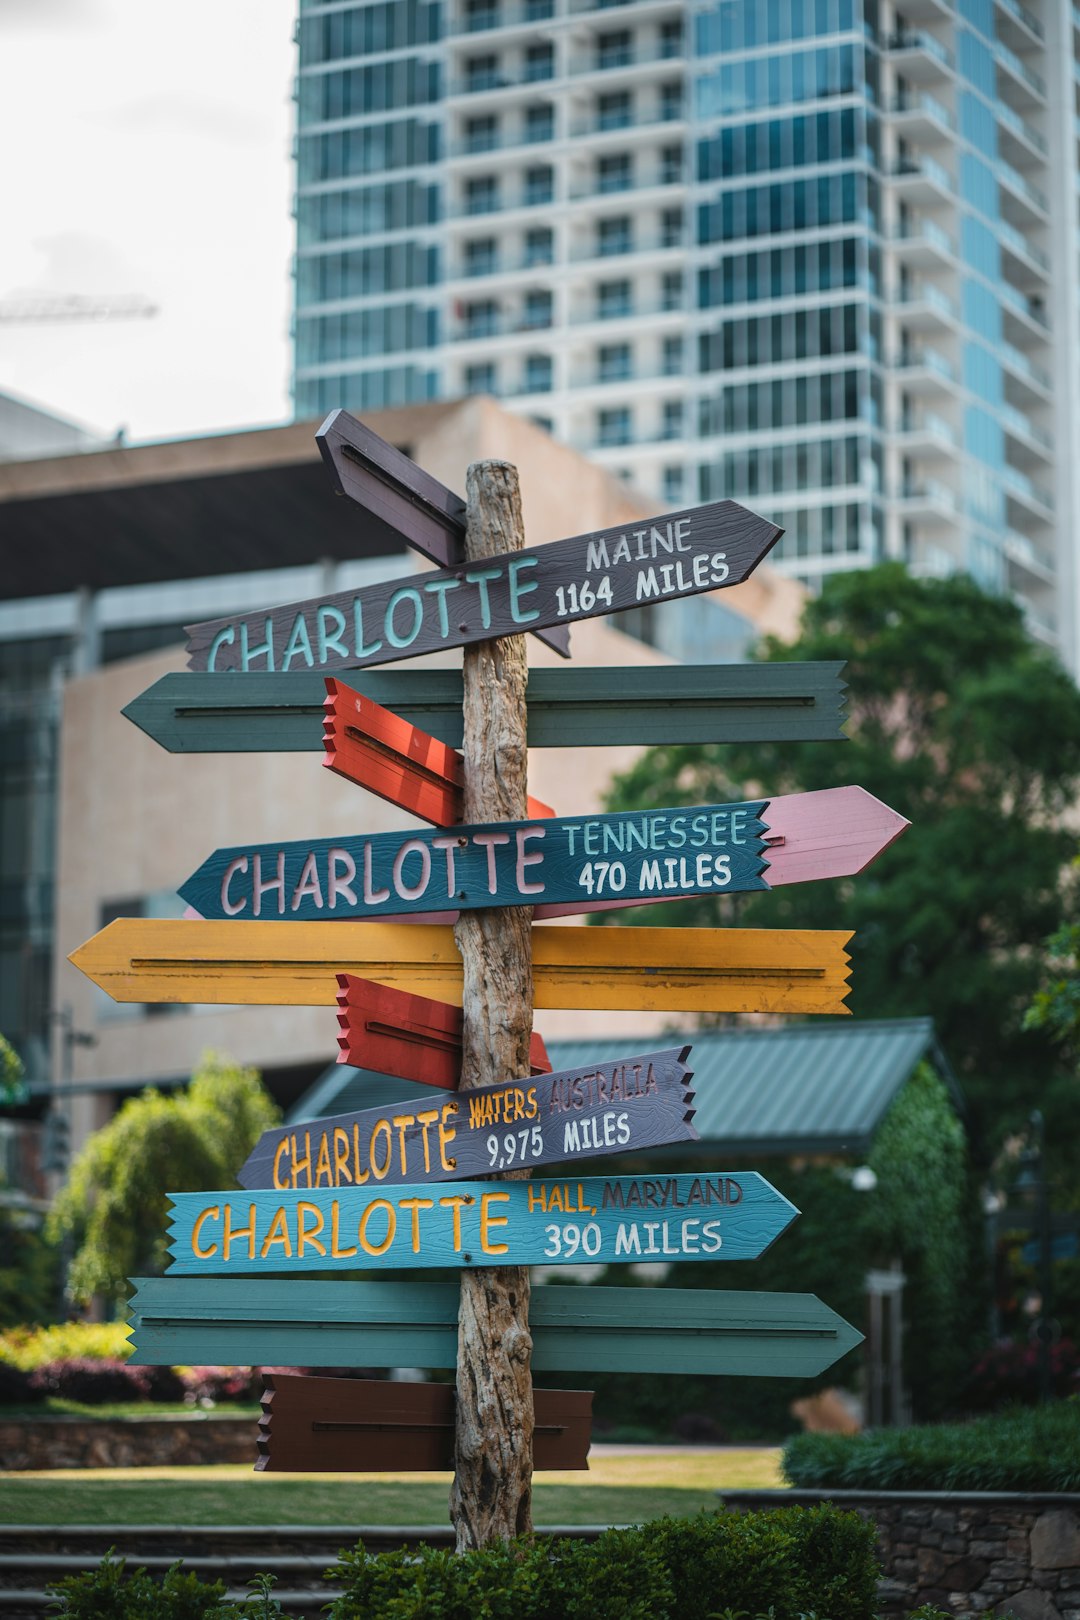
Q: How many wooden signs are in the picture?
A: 12